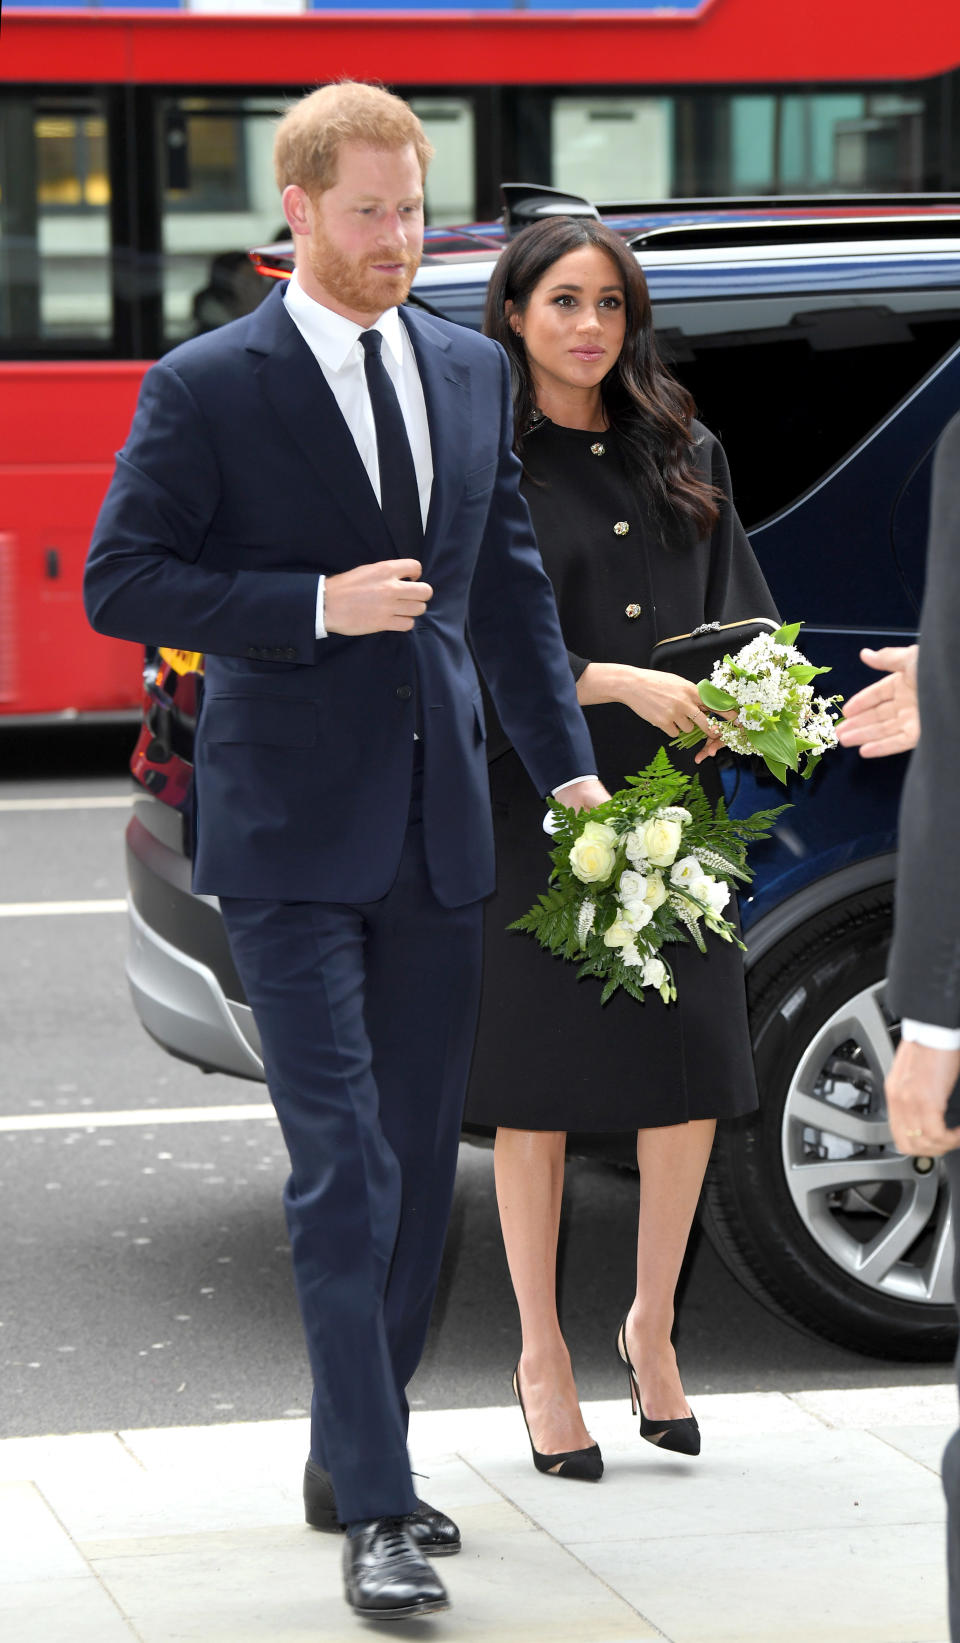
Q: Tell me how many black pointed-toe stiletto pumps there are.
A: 2